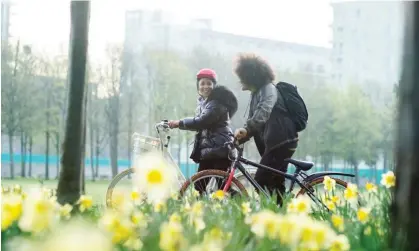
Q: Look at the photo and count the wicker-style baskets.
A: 1